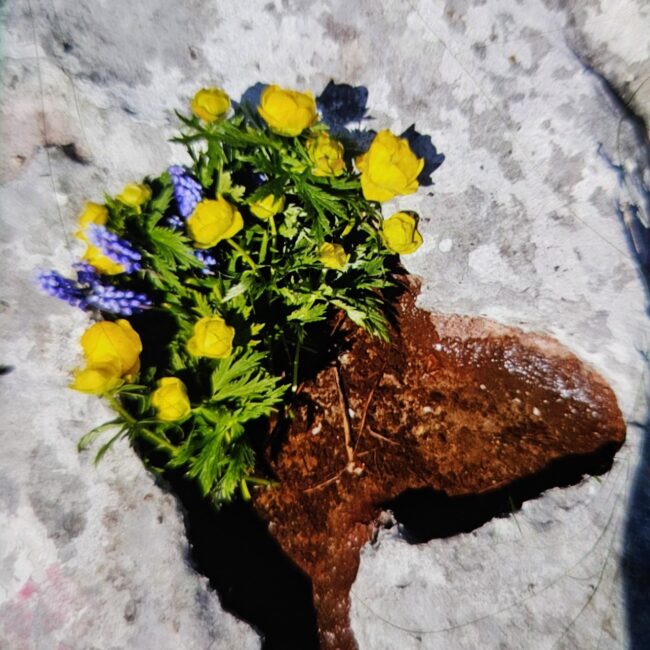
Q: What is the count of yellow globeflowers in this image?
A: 15